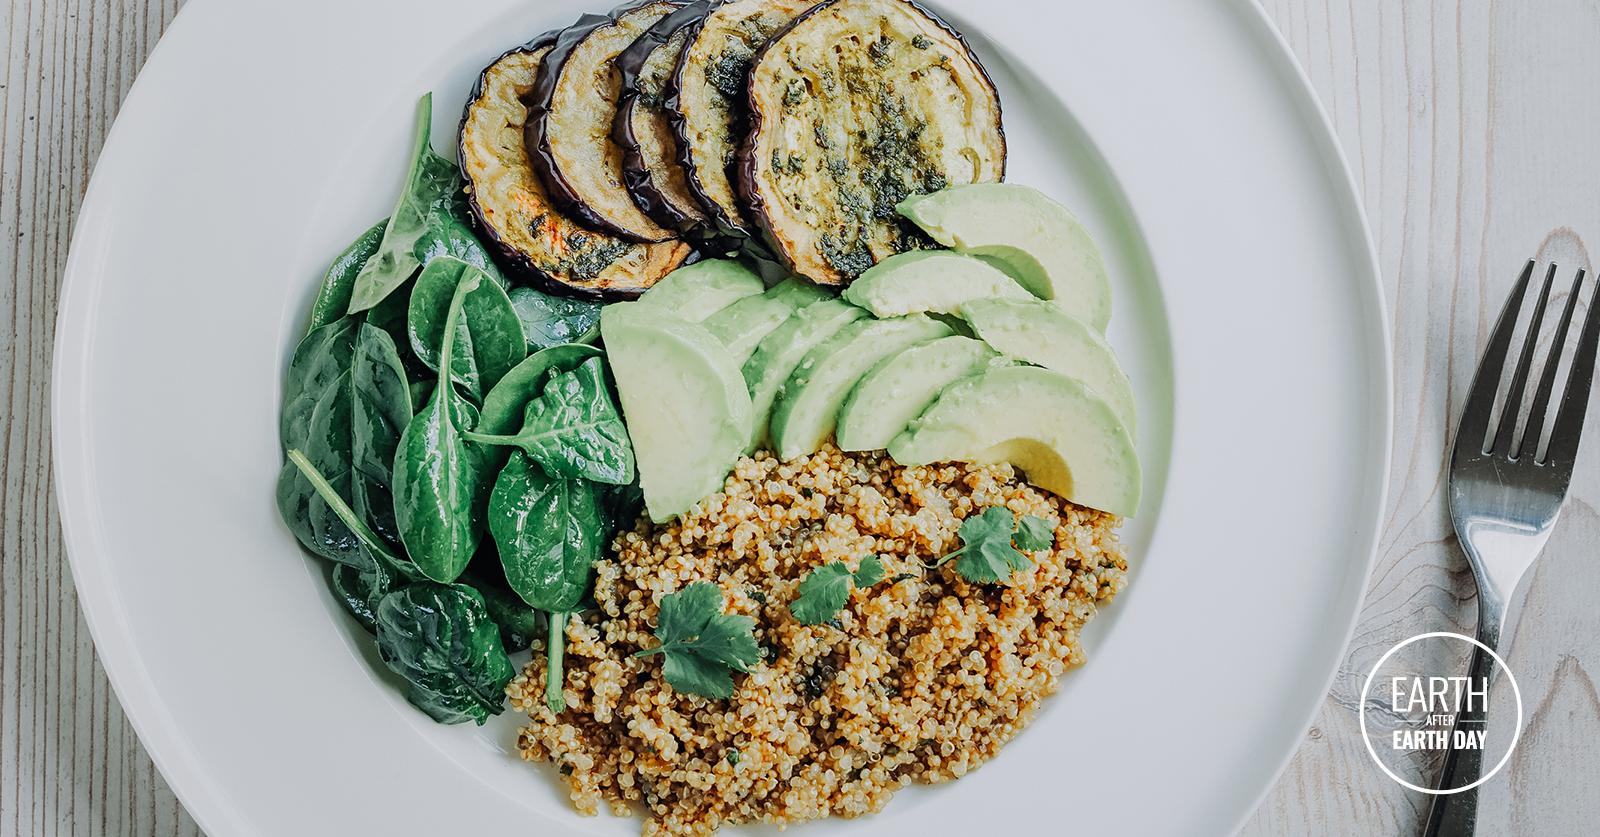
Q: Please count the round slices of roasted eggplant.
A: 5